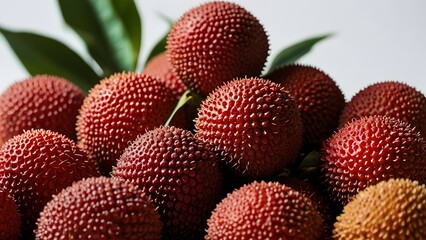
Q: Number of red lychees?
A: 14